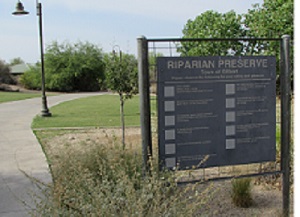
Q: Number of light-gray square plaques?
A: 11